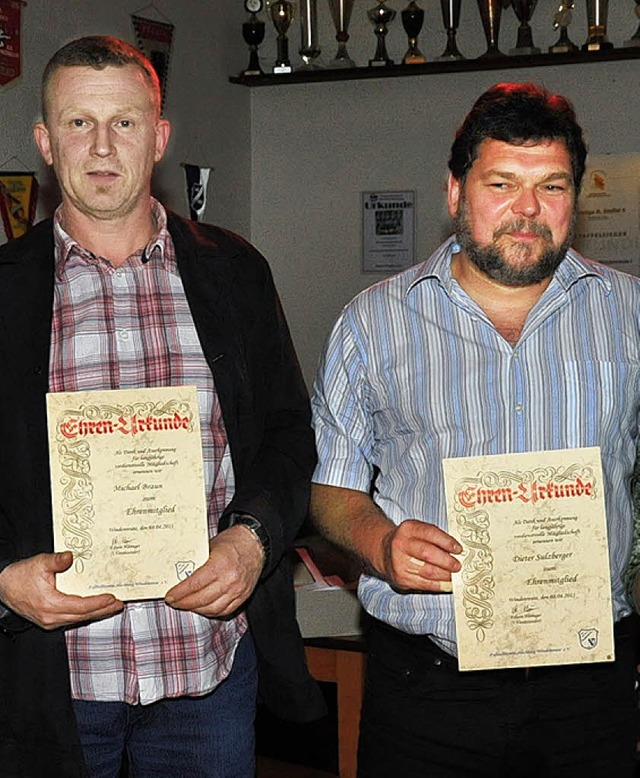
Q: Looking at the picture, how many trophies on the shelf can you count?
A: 12